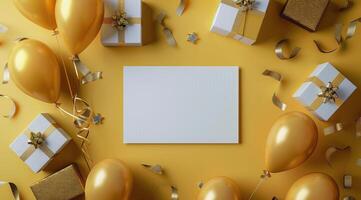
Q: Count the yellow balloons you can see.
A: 7